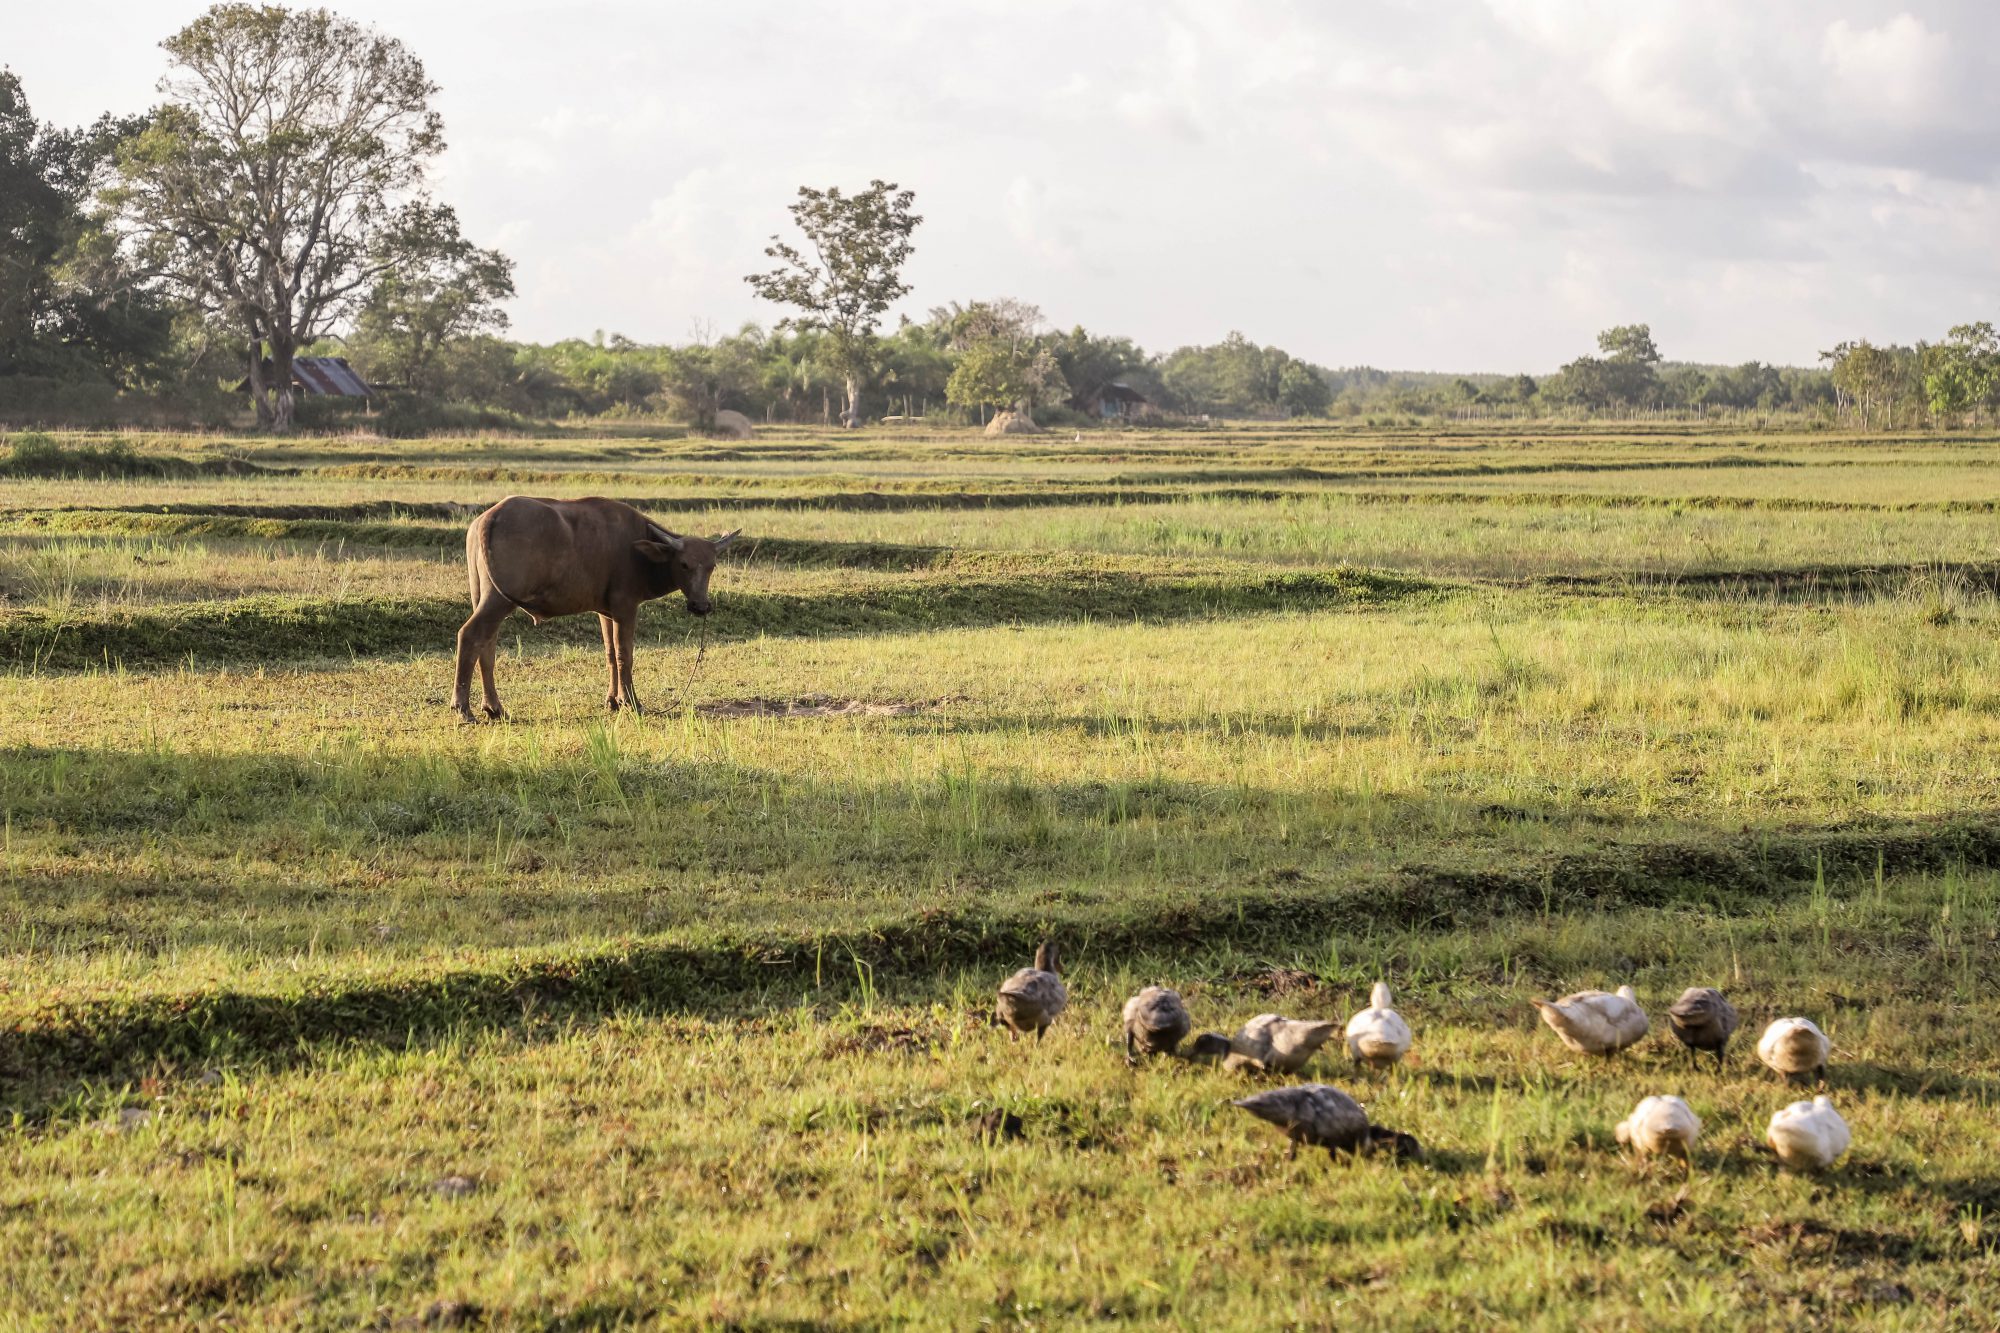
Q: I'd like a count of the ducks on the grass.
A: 10